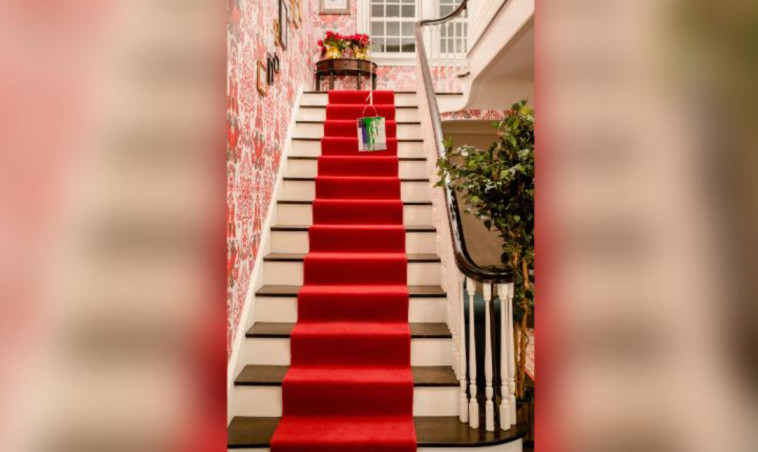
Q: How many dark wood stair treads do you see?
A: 13